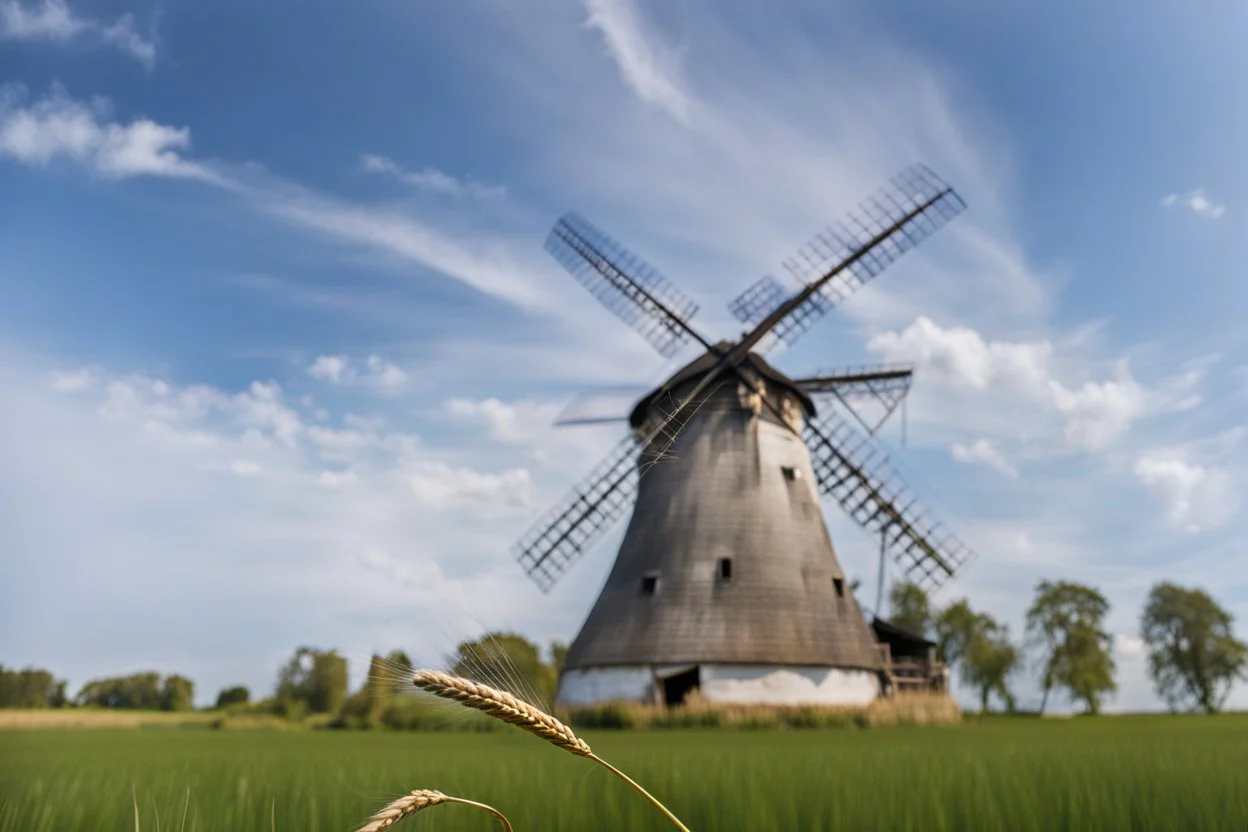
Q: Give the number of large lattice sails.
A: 4